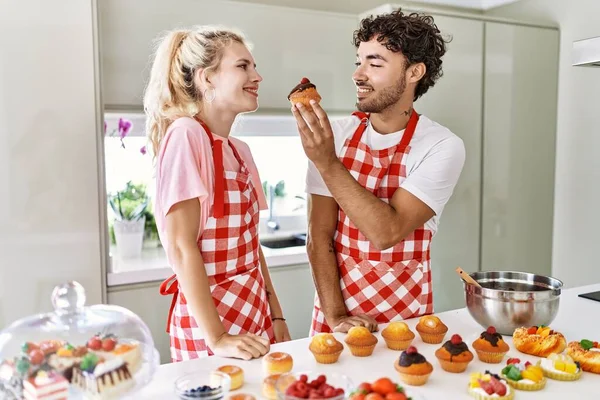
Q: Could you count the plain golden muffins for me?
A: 4